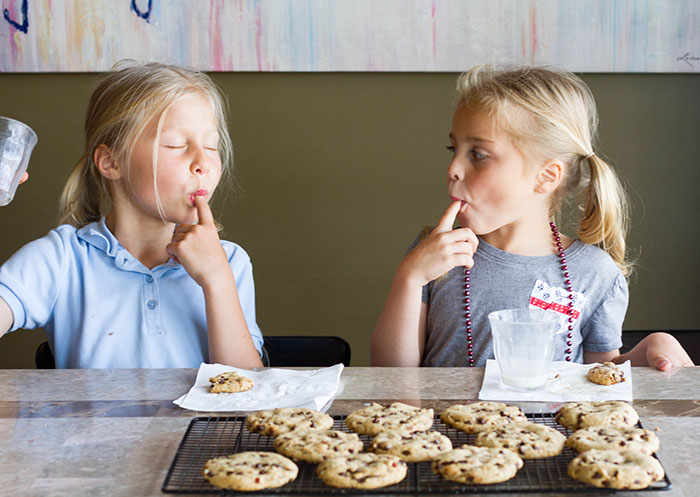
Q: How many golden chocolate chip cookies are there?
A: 14